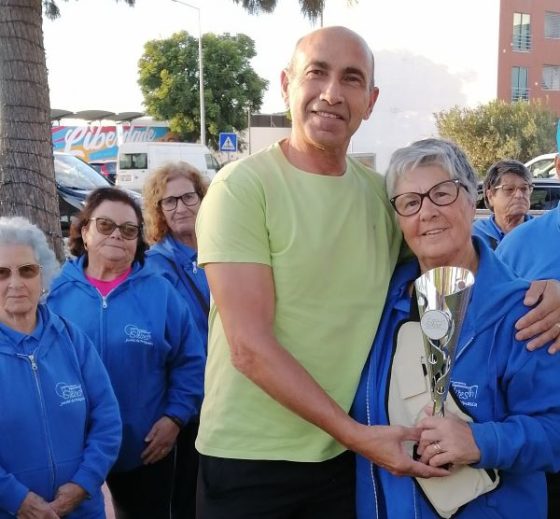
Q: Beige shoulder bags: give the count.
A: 1